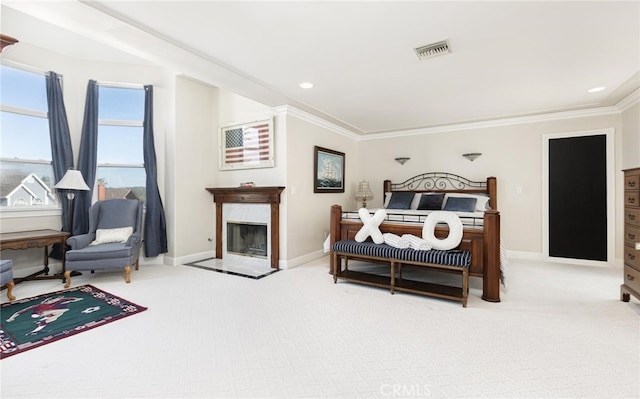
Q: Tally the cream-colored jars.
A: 0